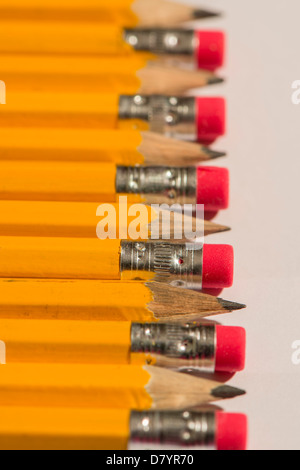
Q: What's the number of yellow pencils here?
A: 12